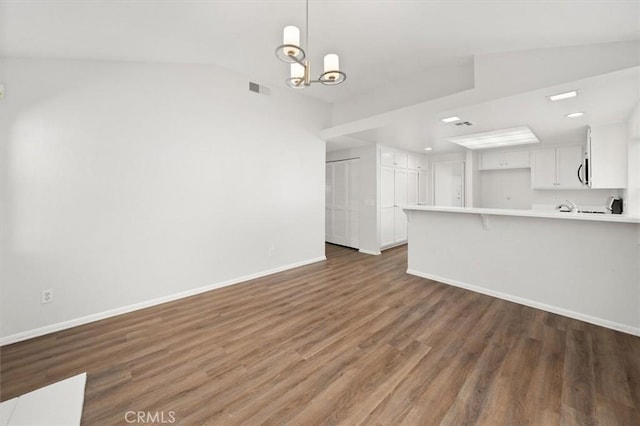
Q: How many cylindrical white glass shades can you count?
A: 3